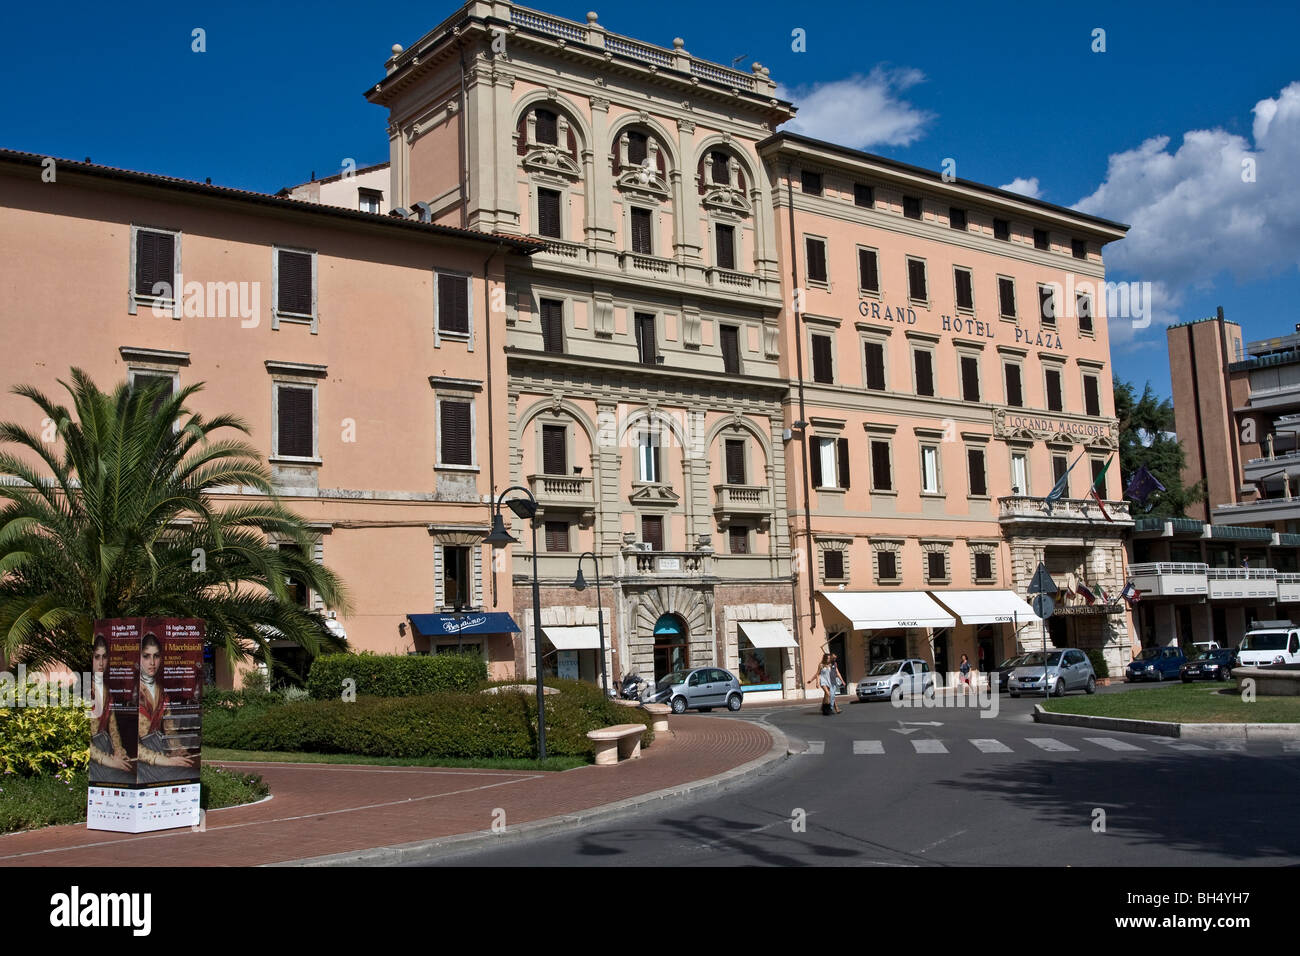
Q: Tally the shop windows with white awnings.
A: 4